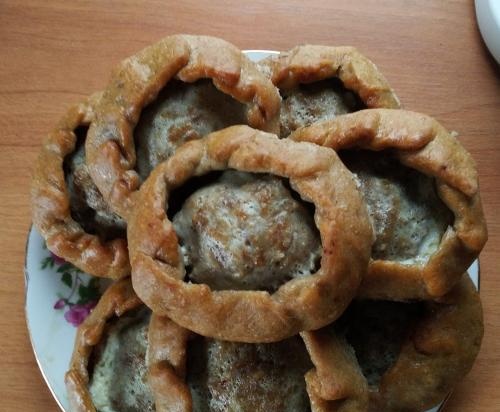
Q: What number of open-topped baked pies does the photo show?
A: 8